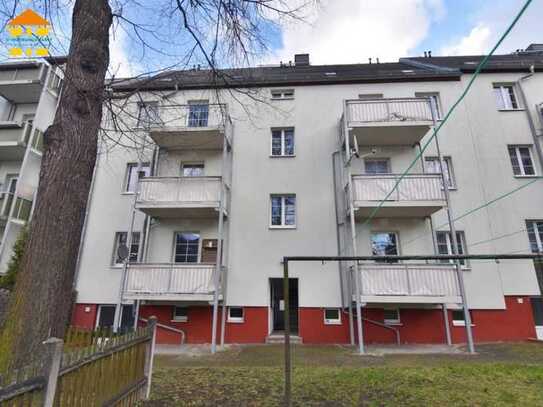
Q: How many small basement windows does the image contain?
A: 5